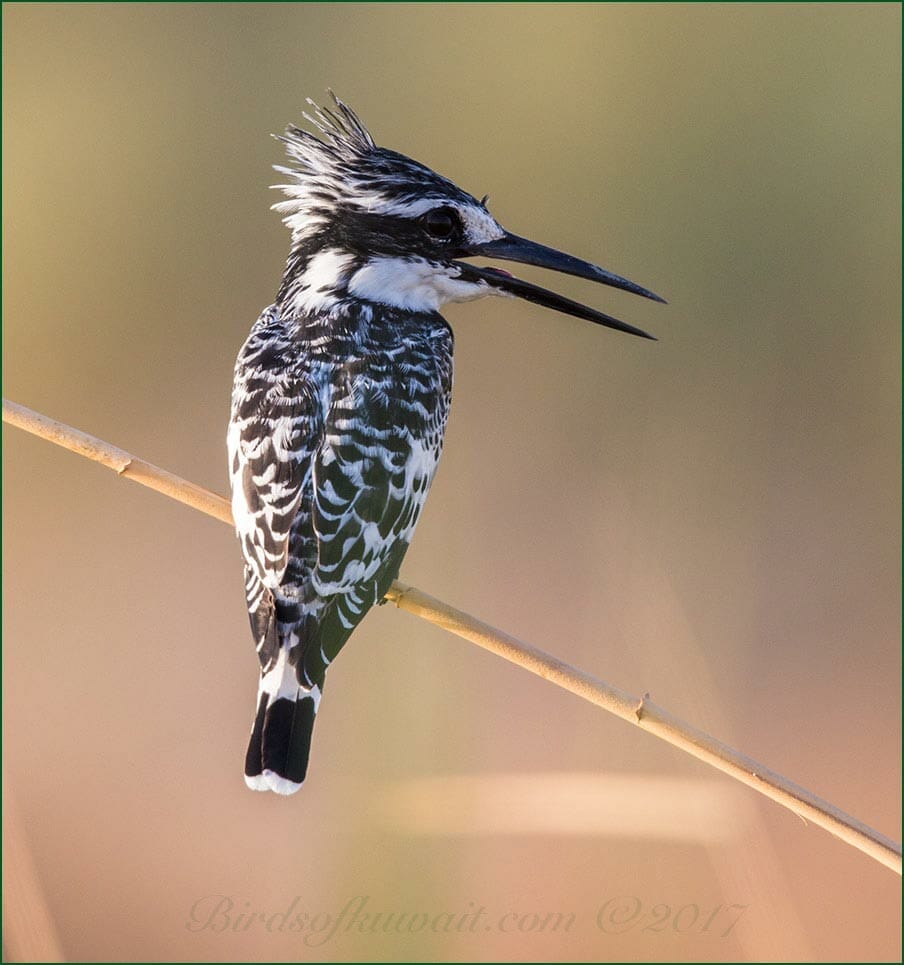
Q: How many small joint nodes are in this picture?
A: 3